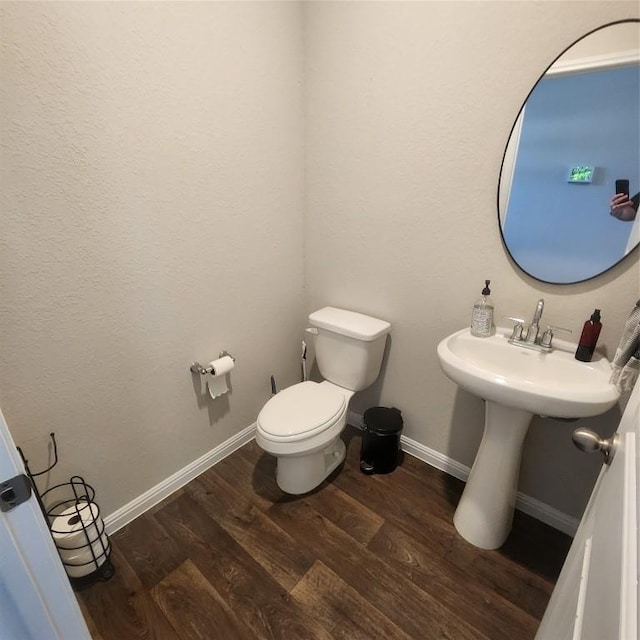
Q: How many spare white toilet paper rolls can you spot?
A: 2